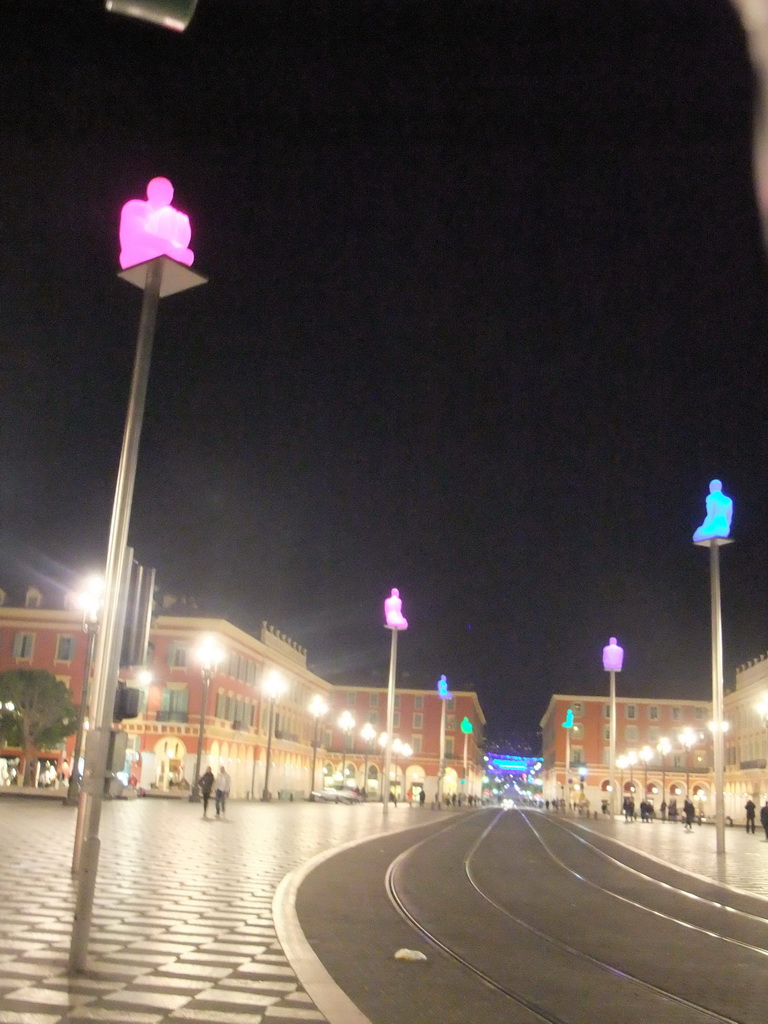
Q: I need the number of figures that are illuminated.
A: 7